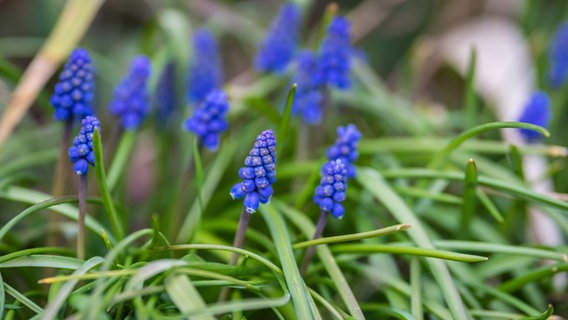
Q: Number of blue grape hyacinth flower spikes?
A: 14